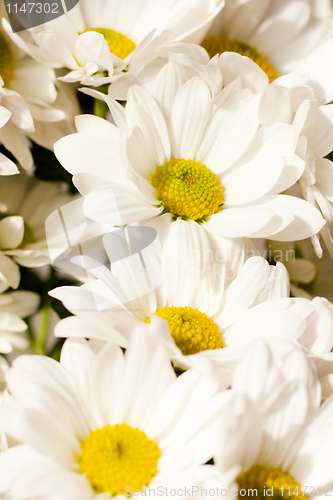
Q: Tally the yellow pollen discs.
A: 7